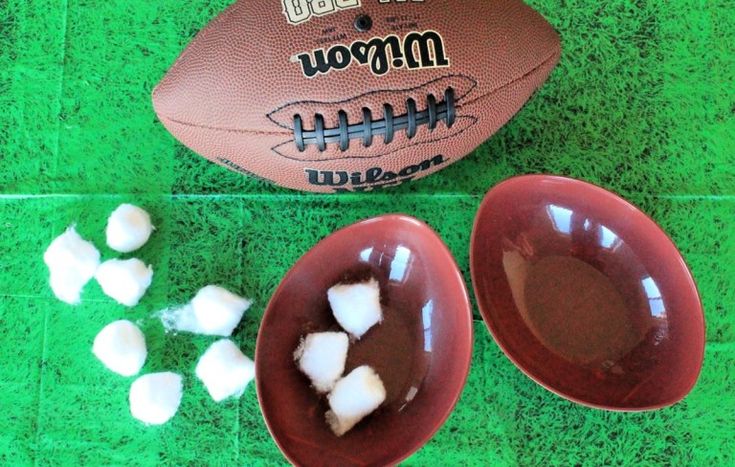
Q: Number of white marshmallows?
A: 10